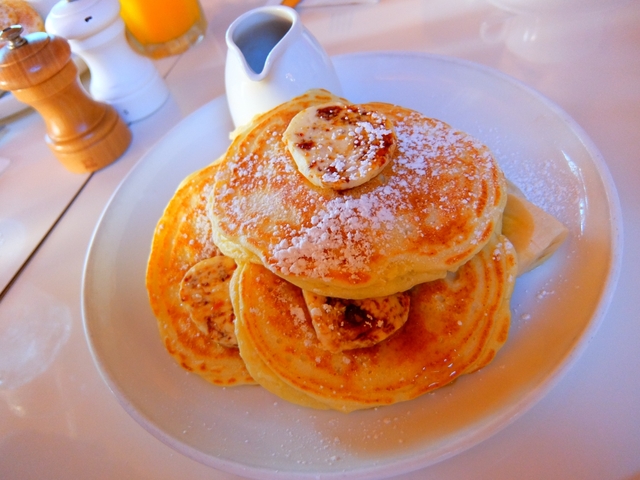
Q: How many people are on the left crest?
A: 0